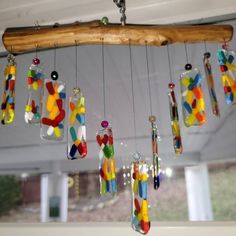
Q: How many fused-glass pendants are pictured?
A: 11